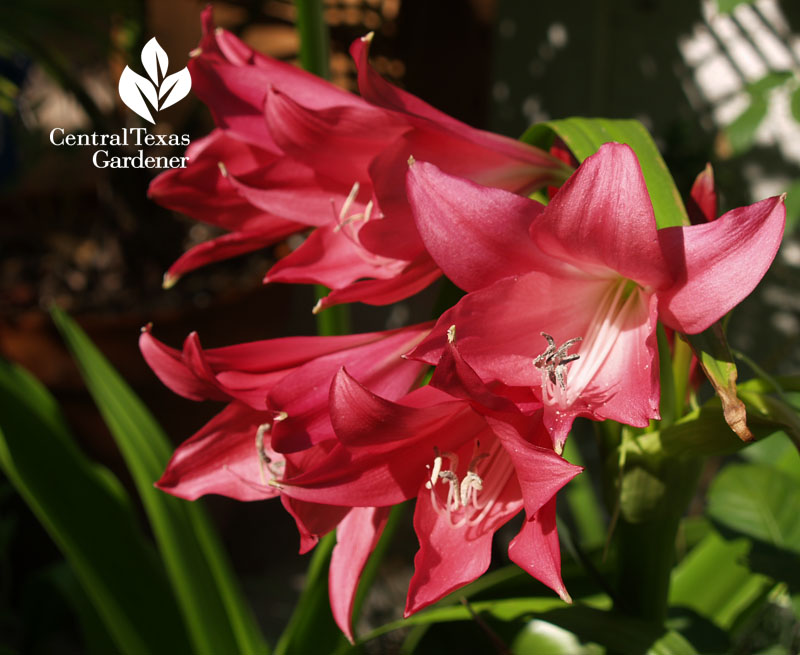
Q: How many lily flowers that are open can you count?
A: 5